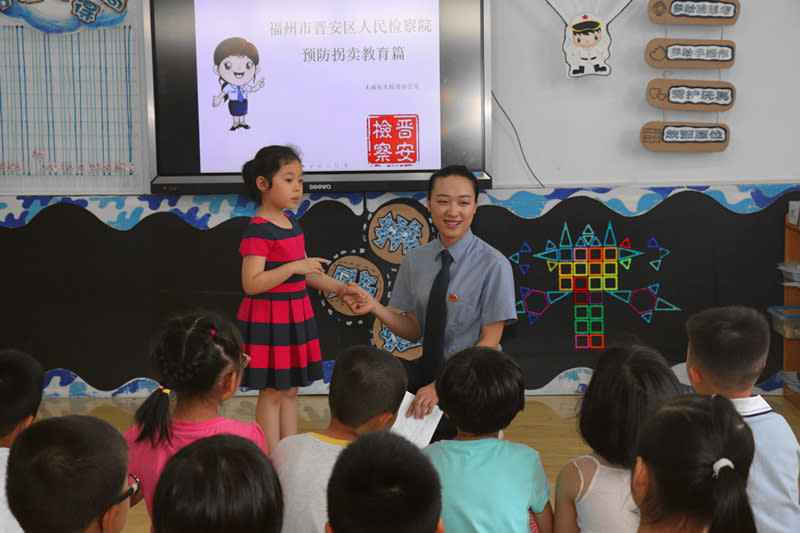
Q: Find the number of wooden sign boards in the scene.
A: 4